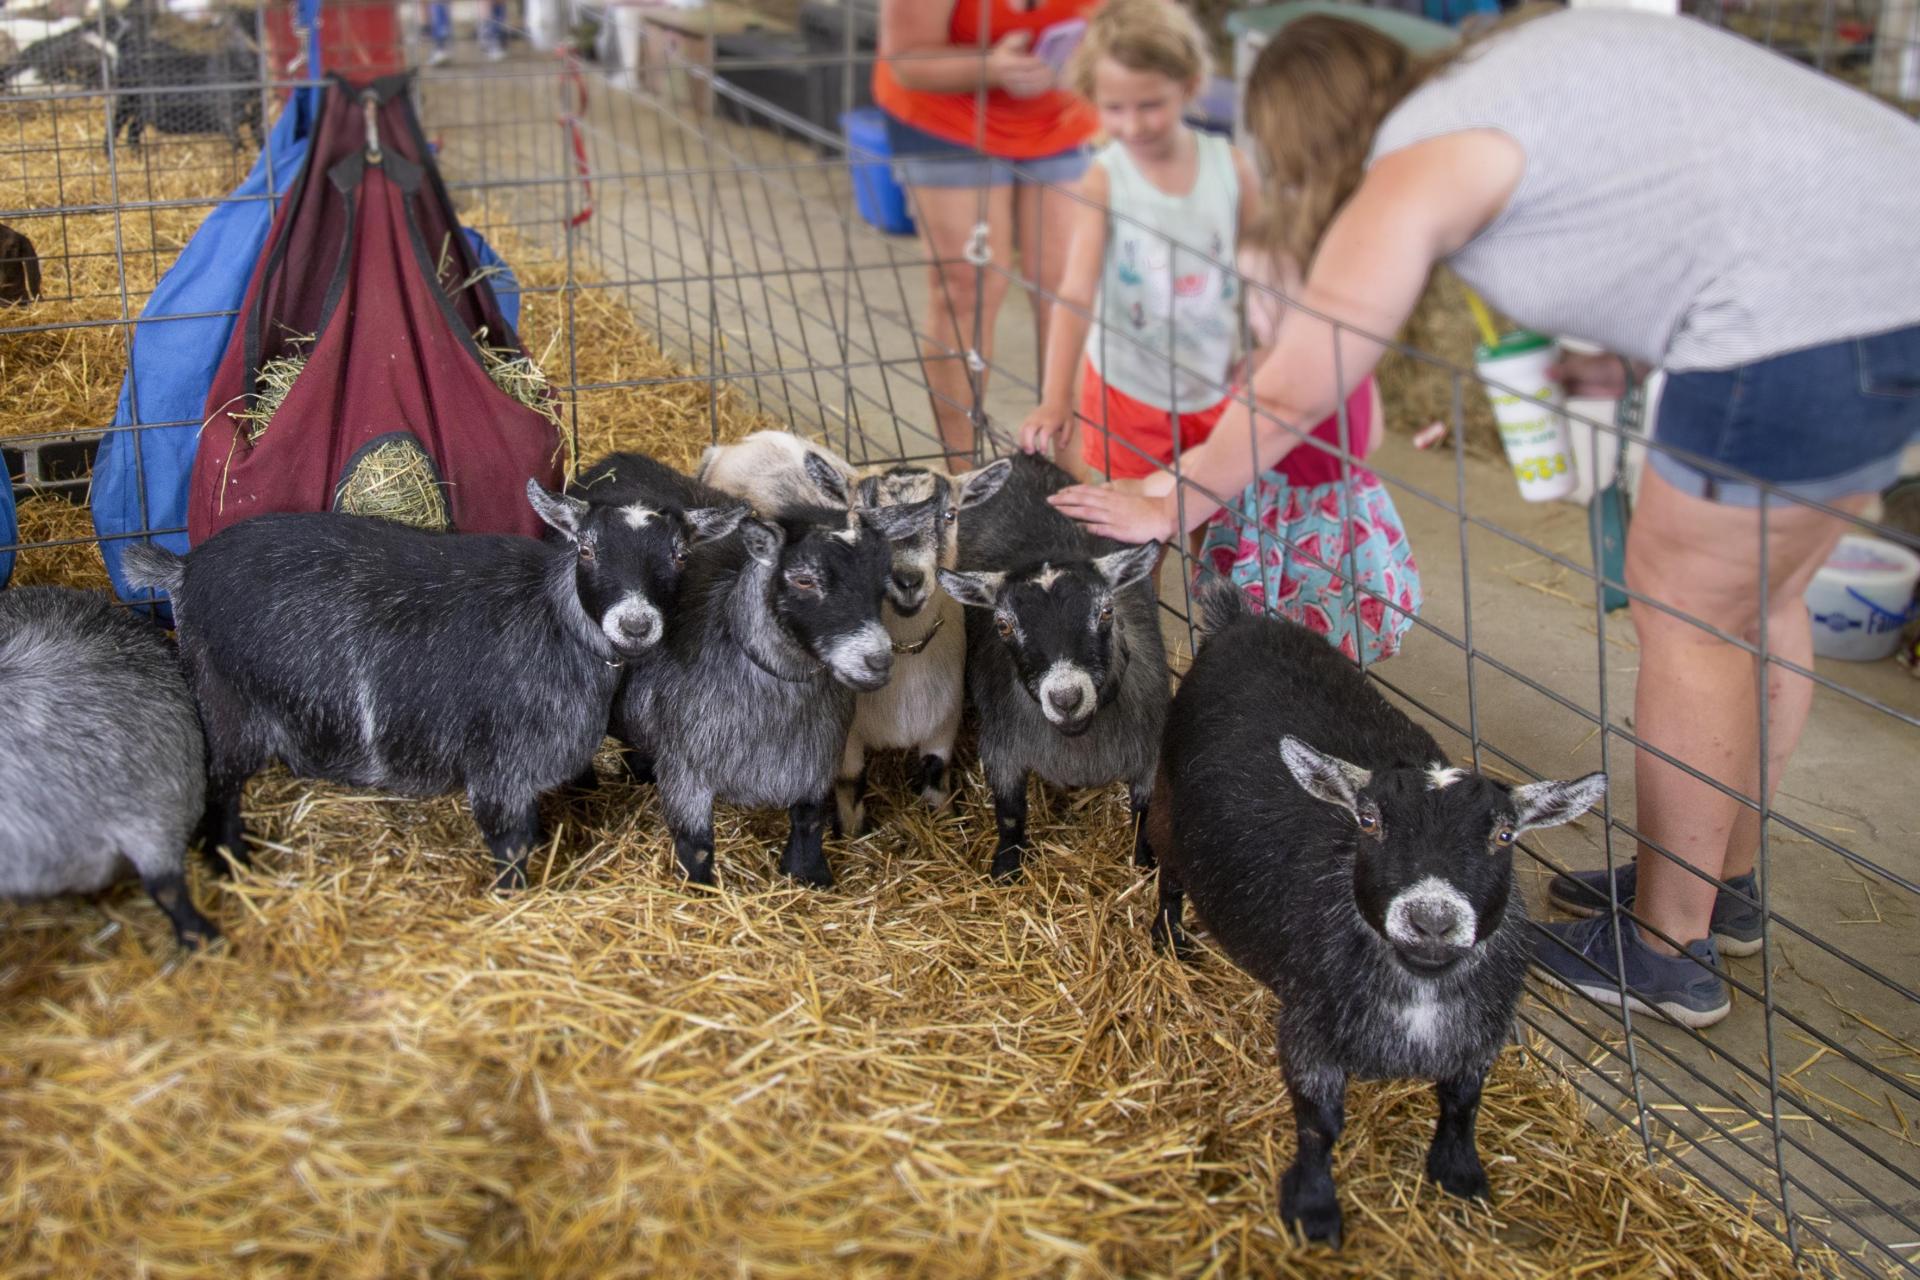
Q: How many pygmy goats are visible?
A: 6